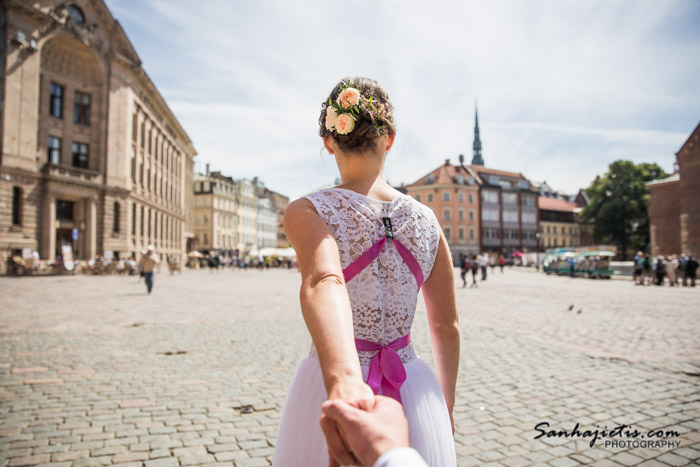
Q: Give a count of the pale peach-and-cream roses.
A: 3